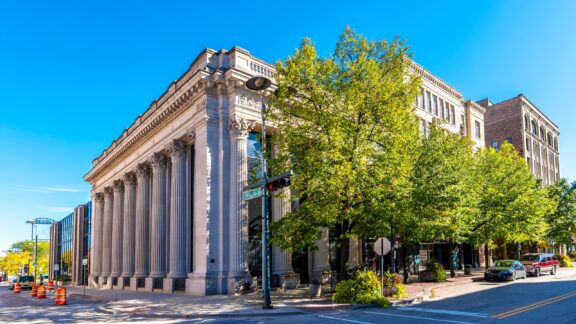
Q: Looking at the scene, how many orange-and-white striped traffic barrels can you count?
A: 5